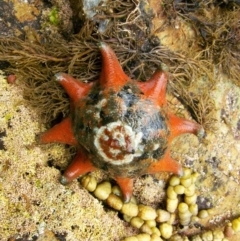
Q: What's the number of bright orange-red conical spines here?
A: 8